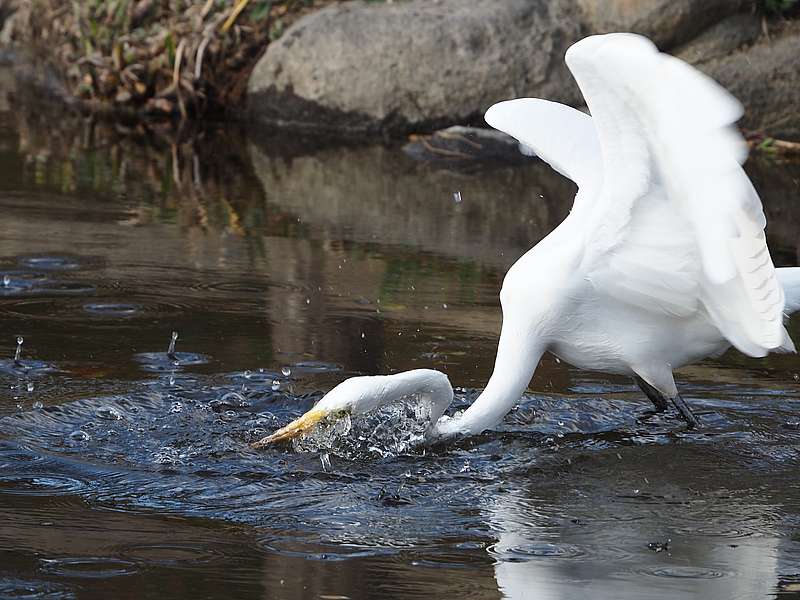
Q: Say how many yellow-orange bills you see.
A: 1